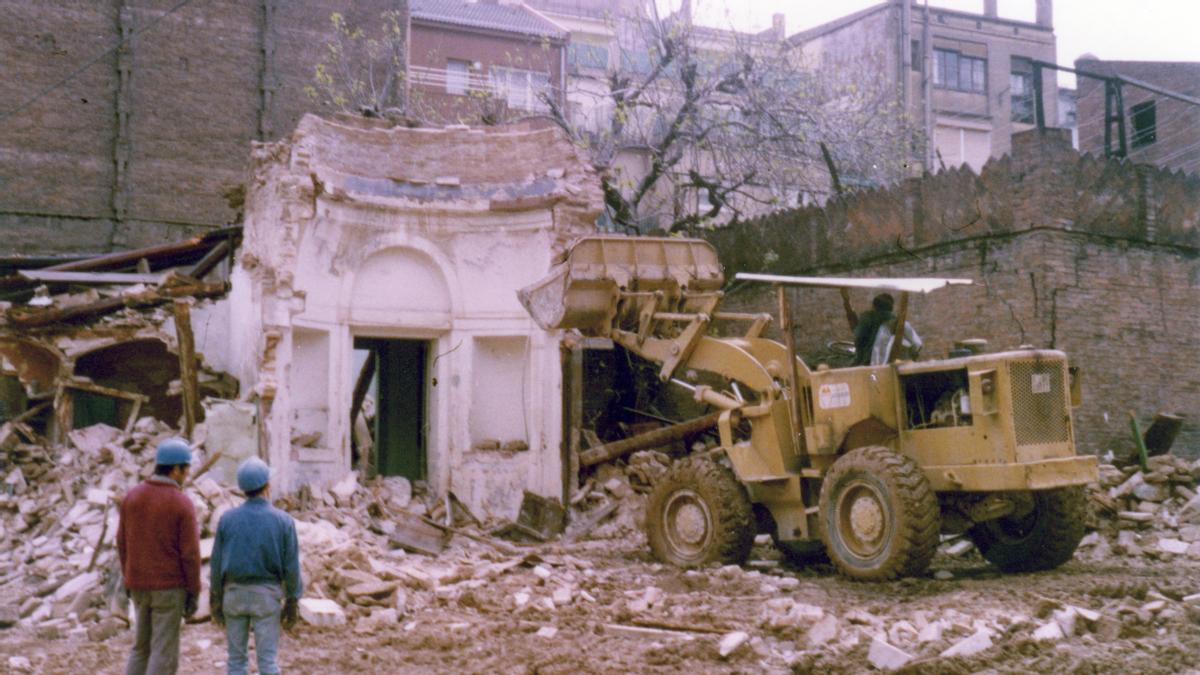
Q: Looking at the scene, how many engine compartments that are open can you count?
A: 1